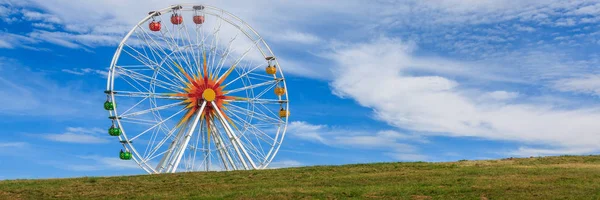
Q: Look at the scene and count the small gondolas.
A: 9